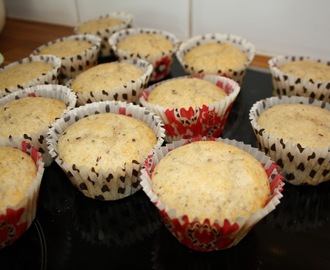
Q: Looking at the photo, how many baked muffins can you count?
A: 13